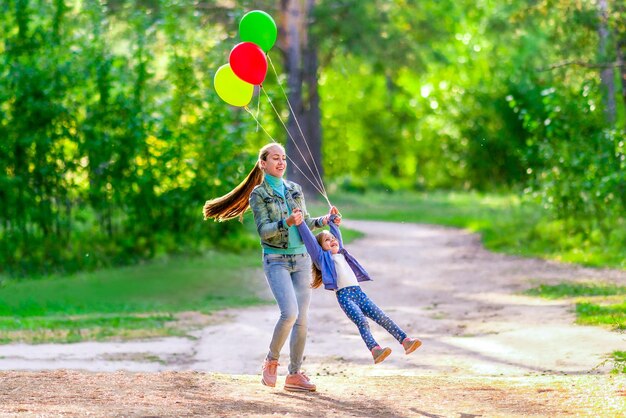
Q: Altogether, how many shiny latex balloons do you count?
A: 3